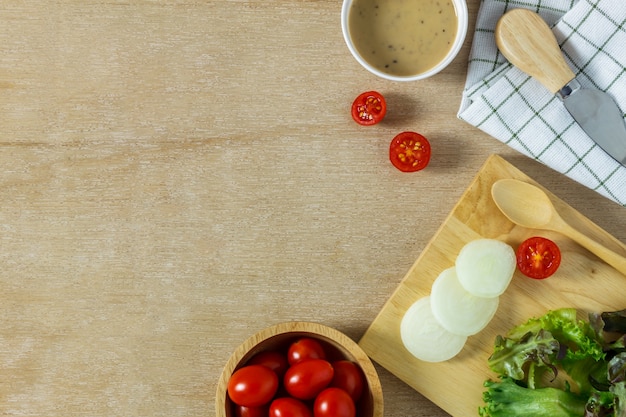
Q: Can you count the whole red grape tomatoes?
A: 8